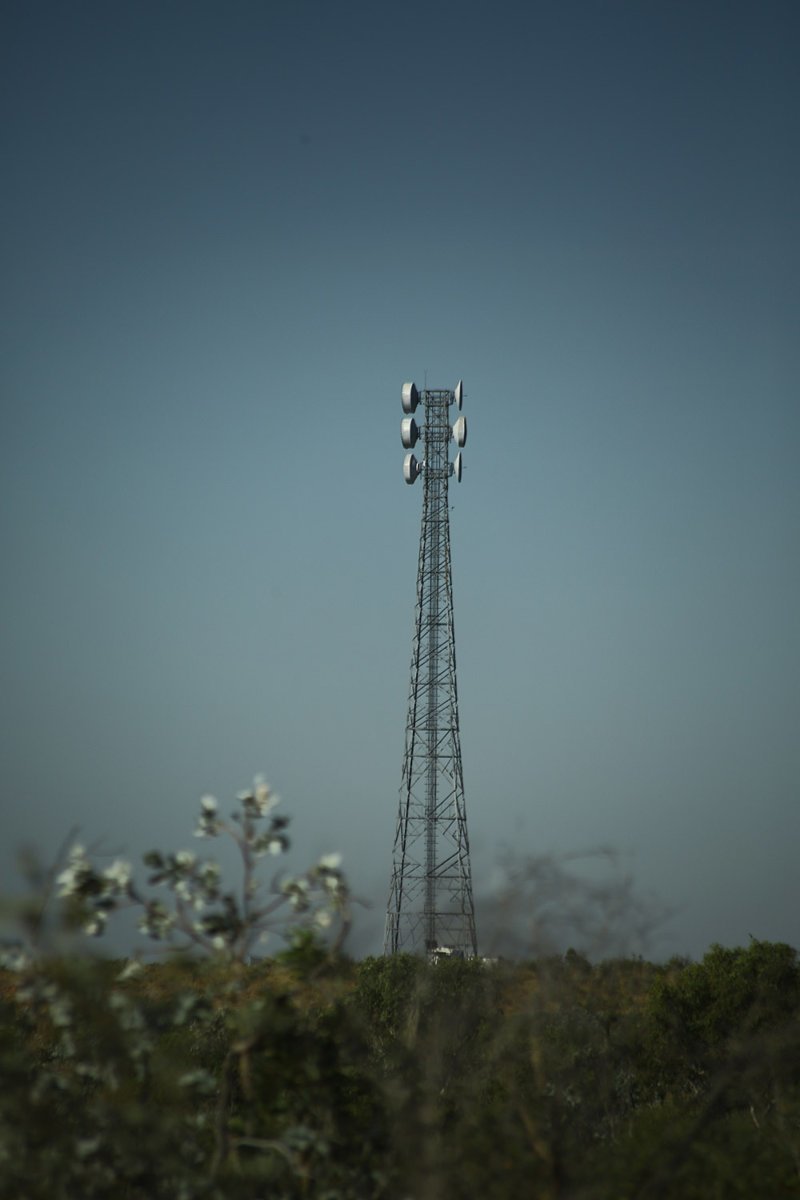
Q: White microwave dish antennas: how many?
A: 6